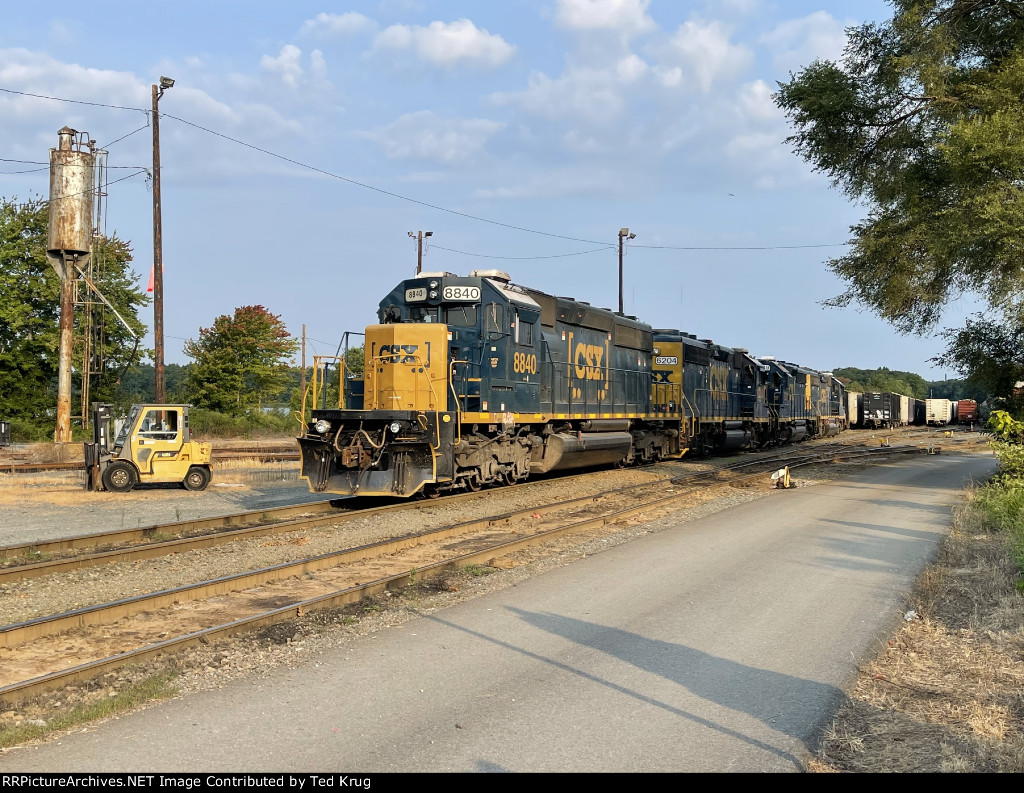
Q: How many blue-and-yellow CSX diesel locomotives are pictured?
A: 4